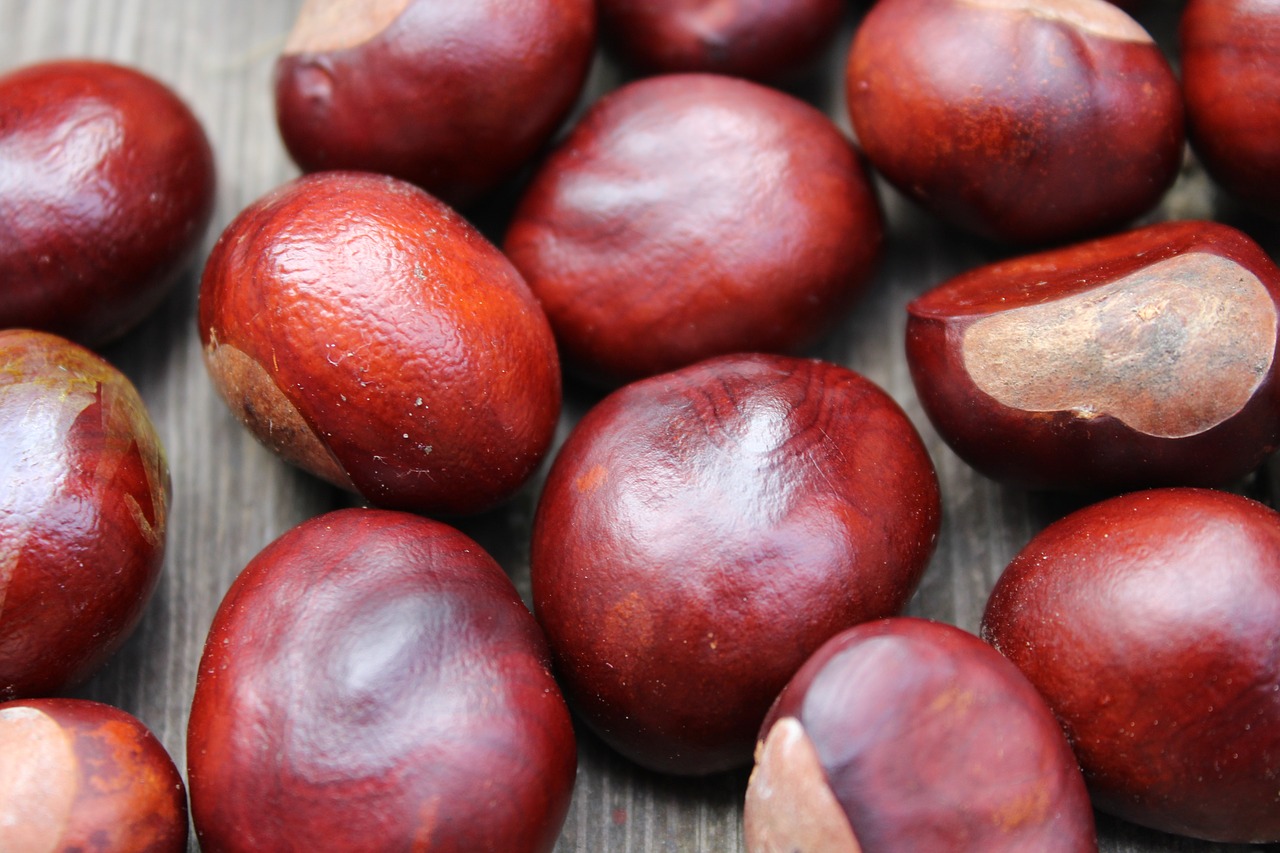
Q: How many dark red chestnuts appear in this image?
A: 14